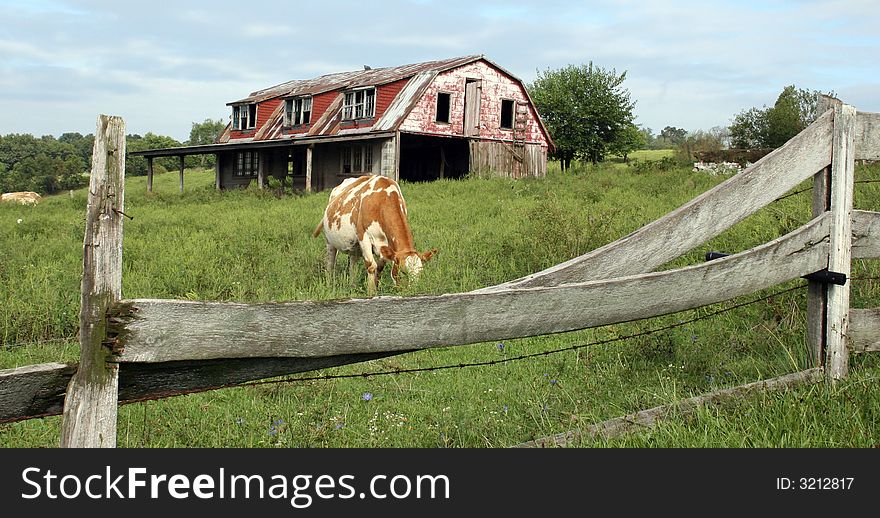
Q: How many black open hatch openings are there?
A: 2